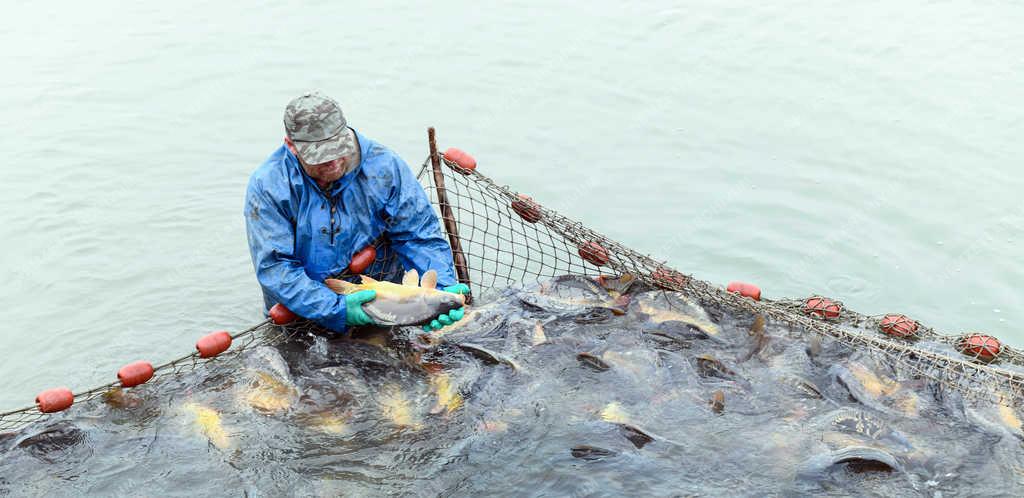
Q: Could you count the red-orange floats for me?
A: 13